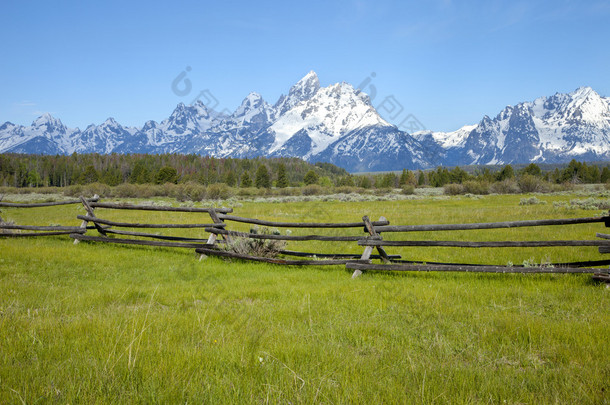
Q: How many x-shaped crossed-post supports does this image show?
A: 3